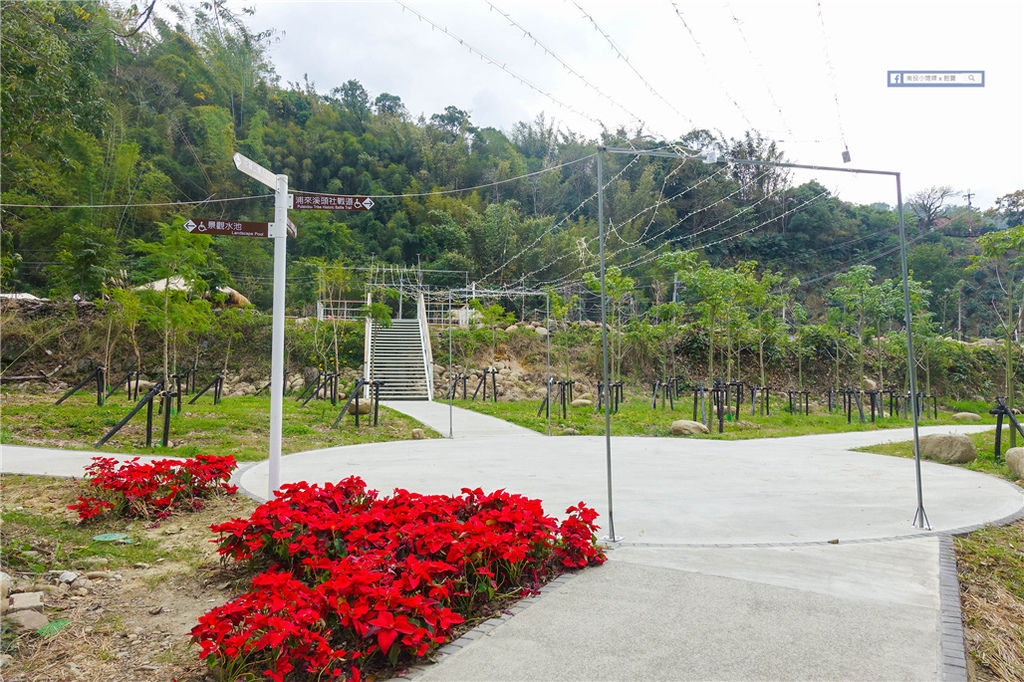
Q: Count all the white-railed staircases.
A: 1